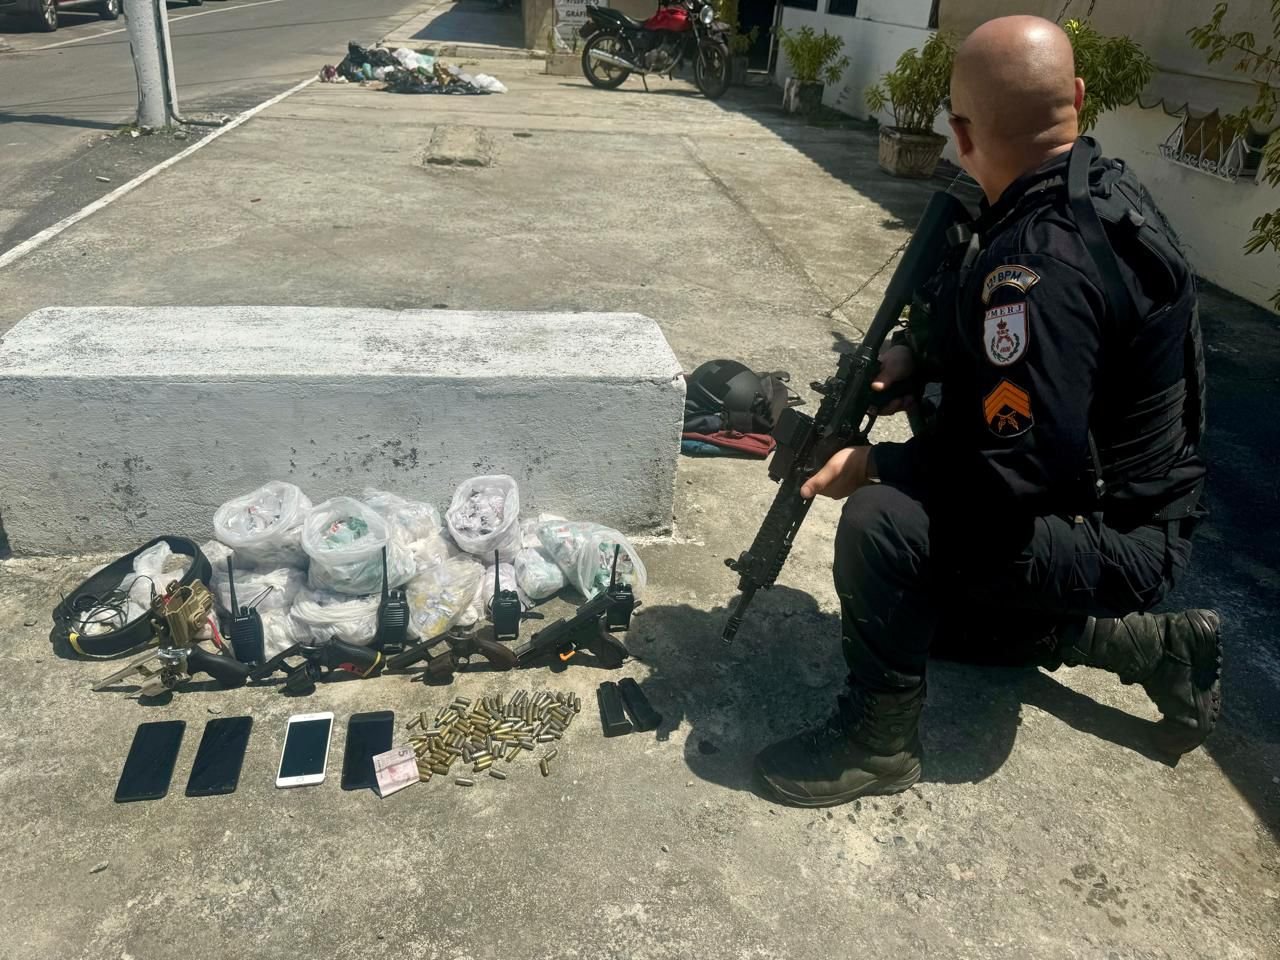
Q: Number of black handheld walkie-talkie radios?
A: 4